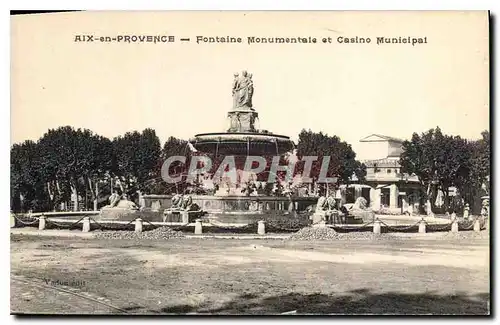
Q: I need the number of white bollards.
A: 10